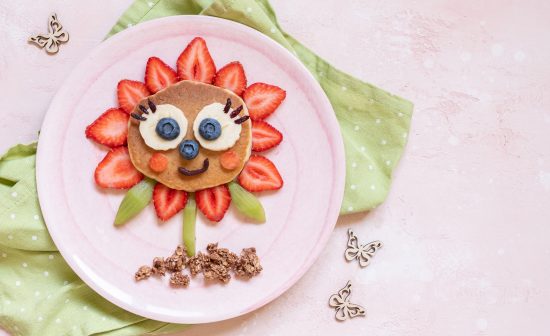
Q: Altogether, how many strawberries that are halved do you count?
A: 11